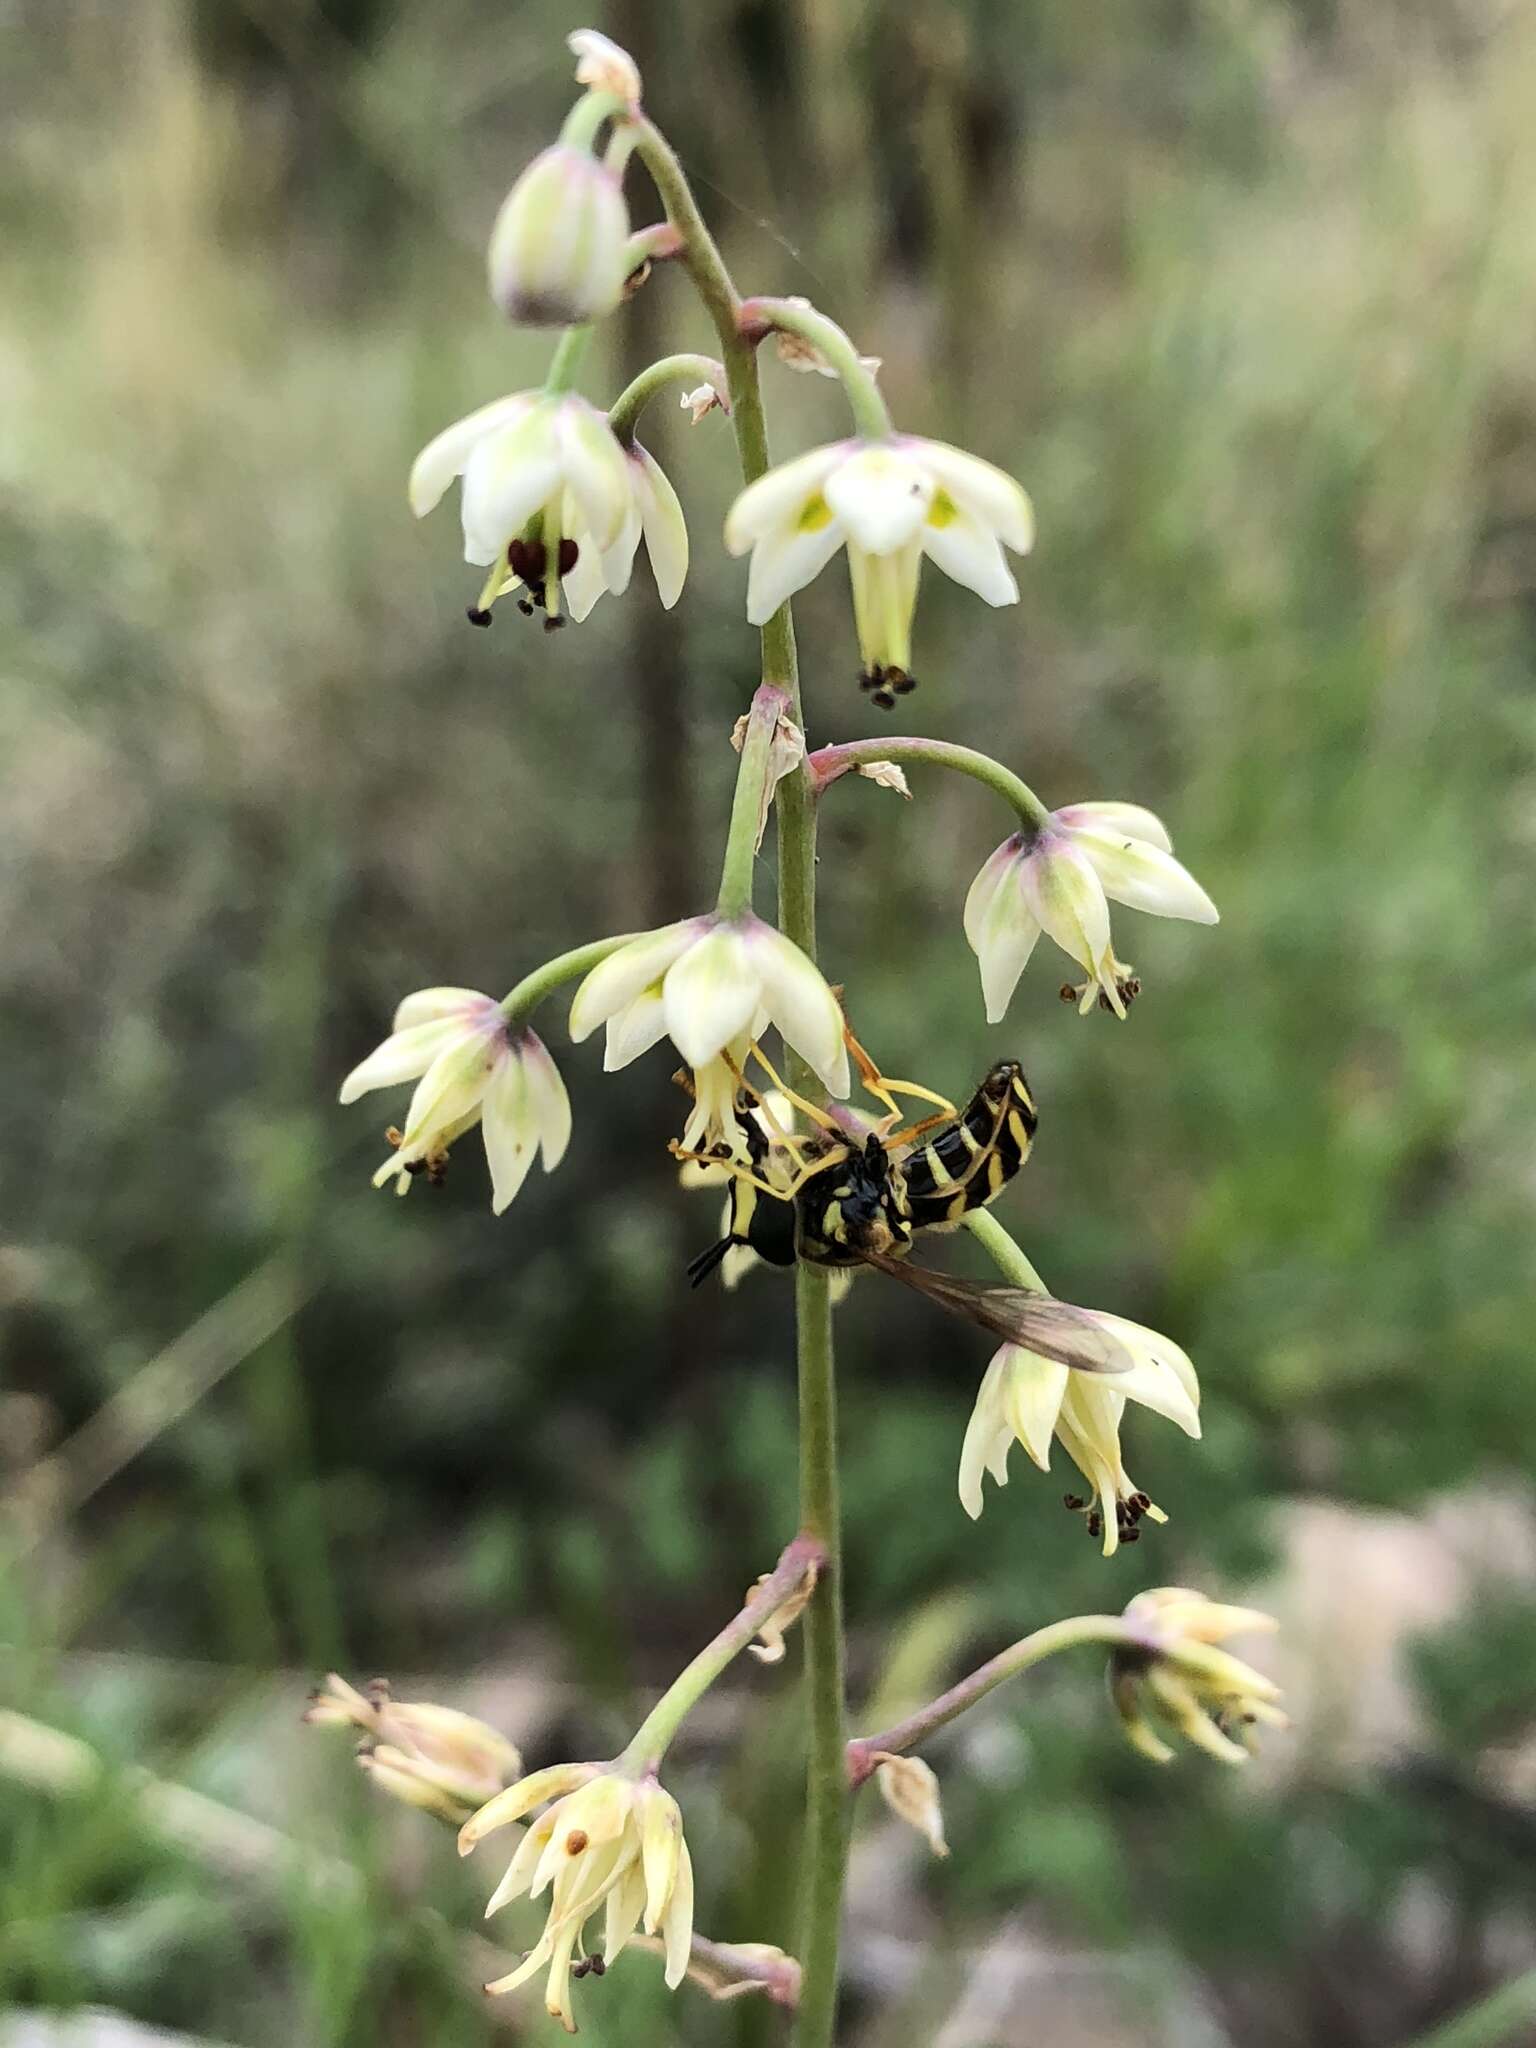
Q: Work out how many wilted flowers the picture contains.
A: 3